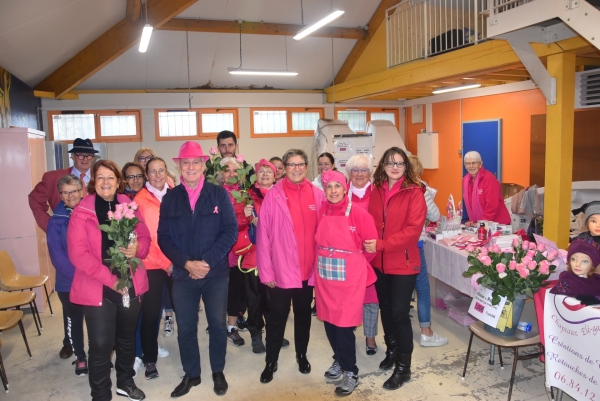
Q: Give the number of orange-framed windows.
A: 4